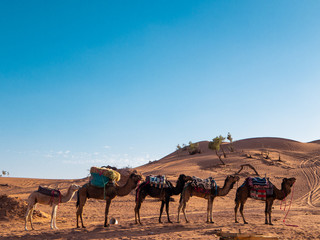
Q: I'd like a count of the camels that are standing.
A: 5